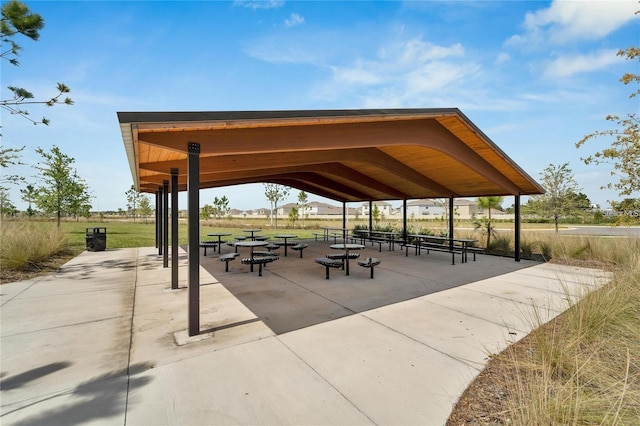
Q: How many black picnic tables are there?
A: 8